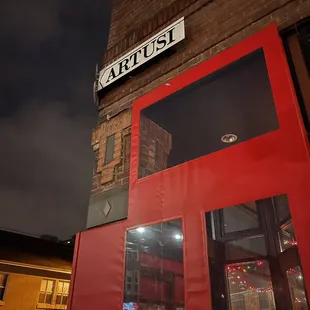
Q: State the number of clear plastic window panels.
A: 3